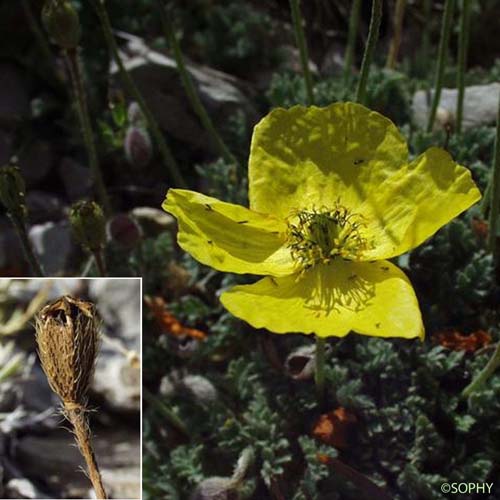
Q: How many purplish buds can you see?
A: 2